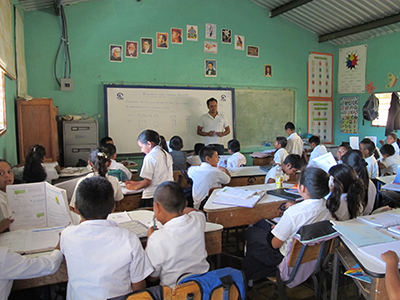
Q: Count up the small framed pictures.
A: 13